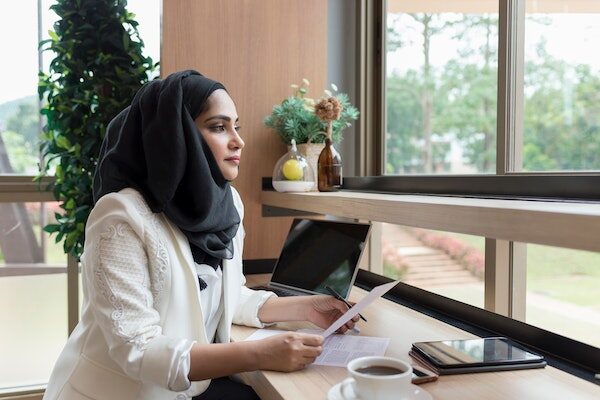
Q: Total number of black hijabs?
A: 1